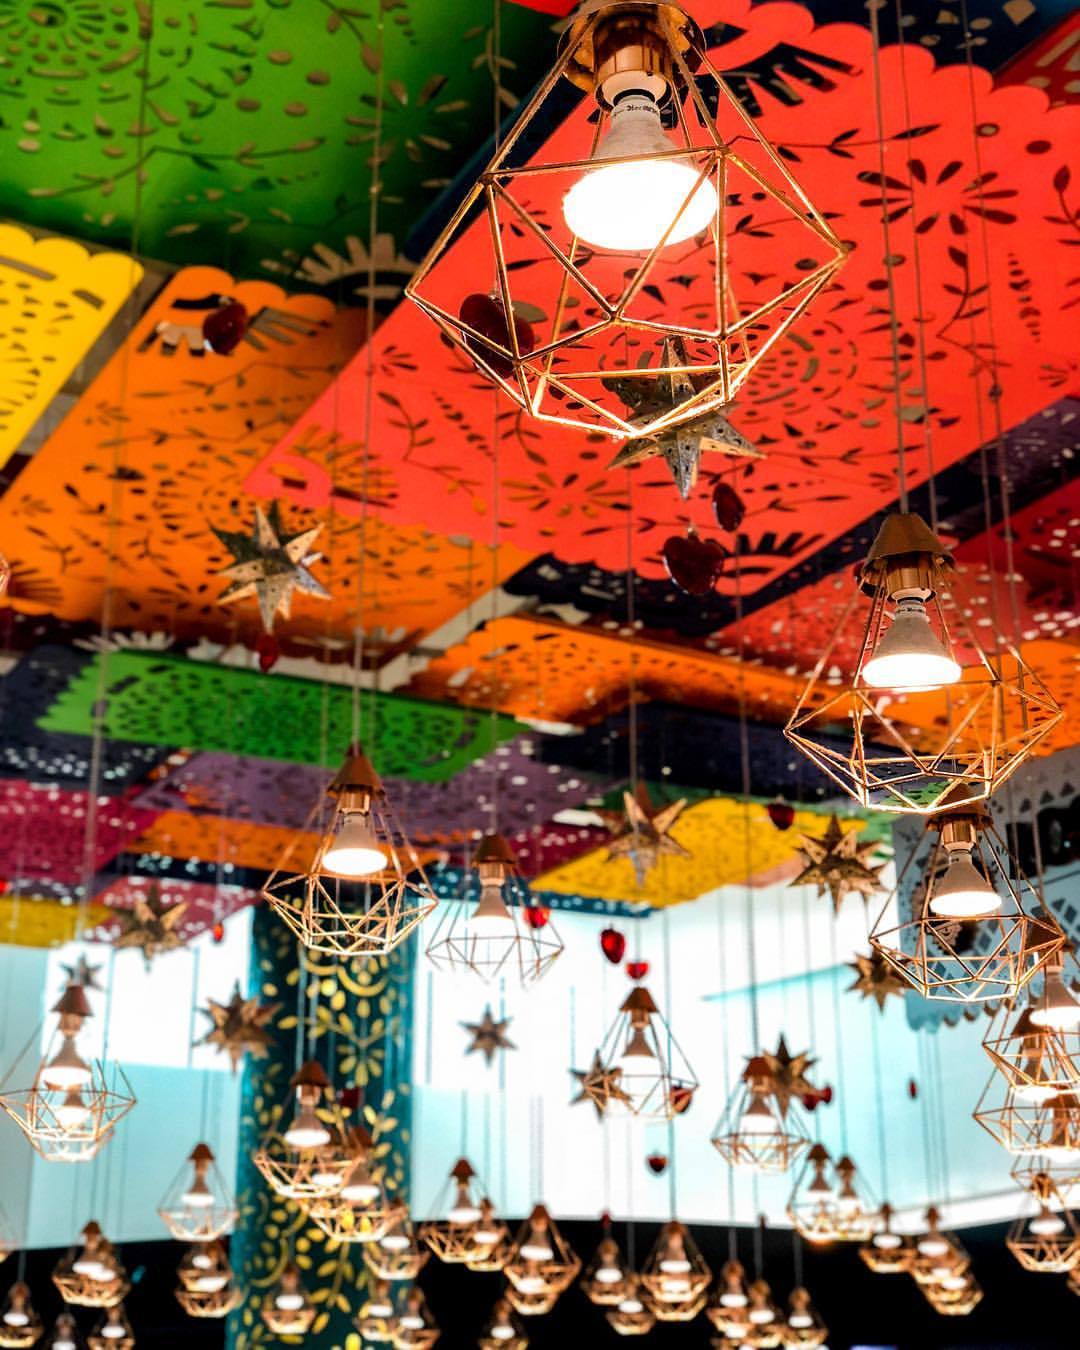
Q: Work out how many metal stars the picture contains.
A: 11